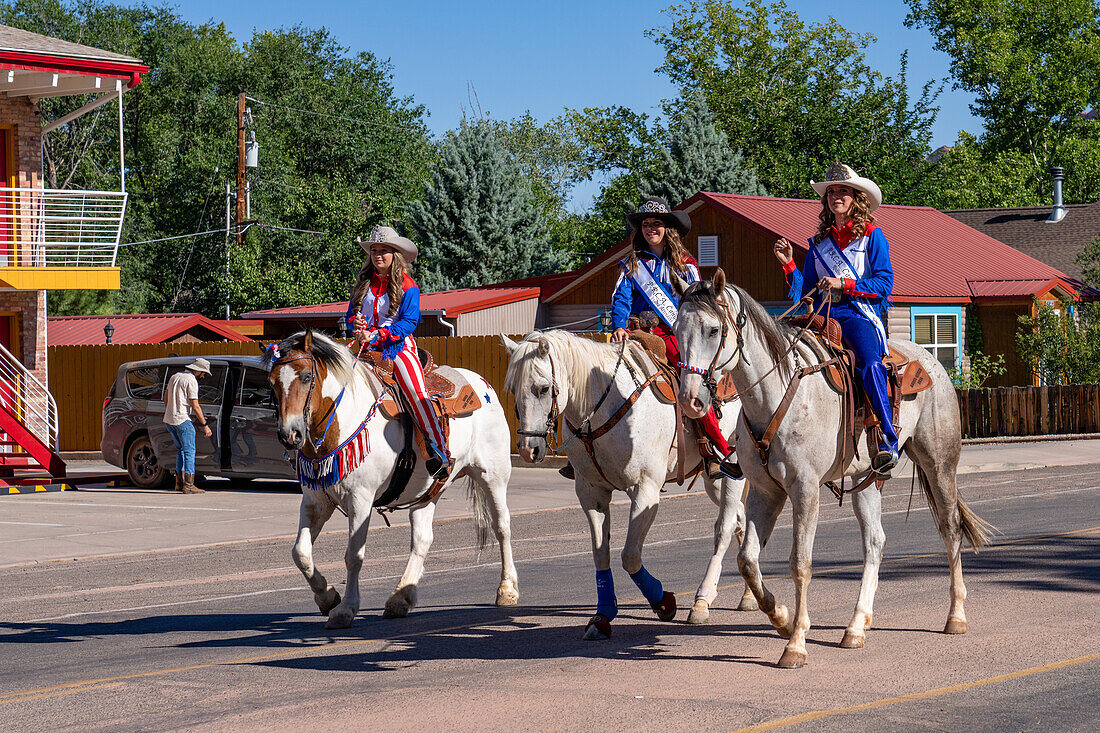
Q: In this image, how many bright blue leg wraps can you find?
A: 2